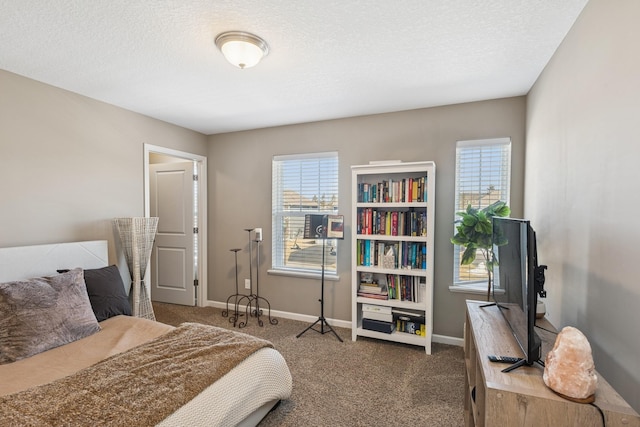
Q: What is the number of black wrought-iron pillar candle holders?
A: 3